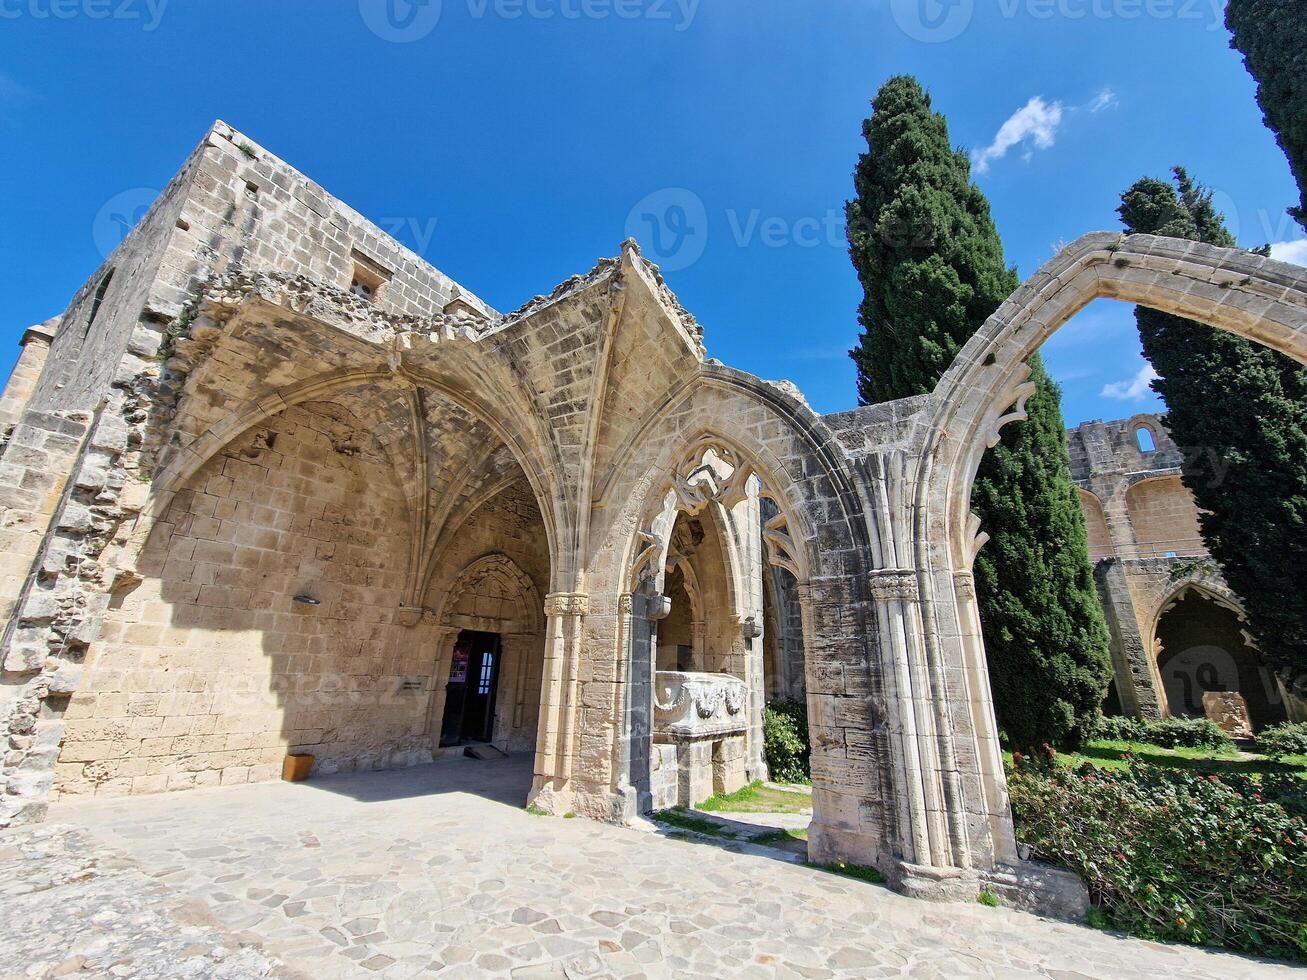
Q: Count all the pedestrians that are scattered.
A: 0